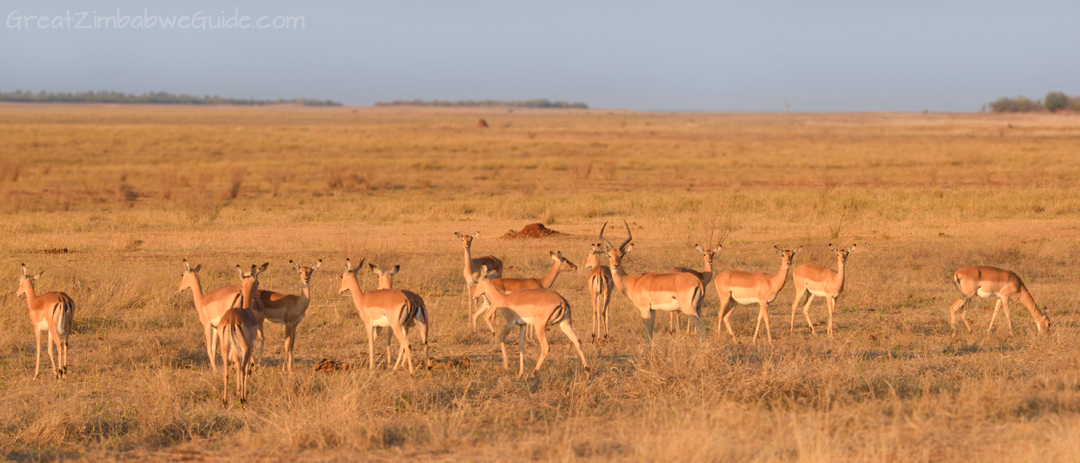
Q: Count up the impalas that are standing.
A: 15